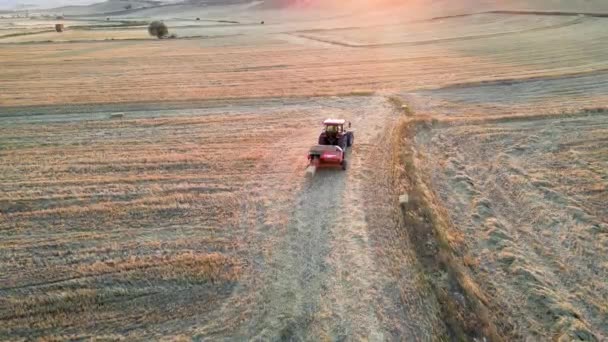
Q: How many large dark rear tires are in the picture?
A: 2